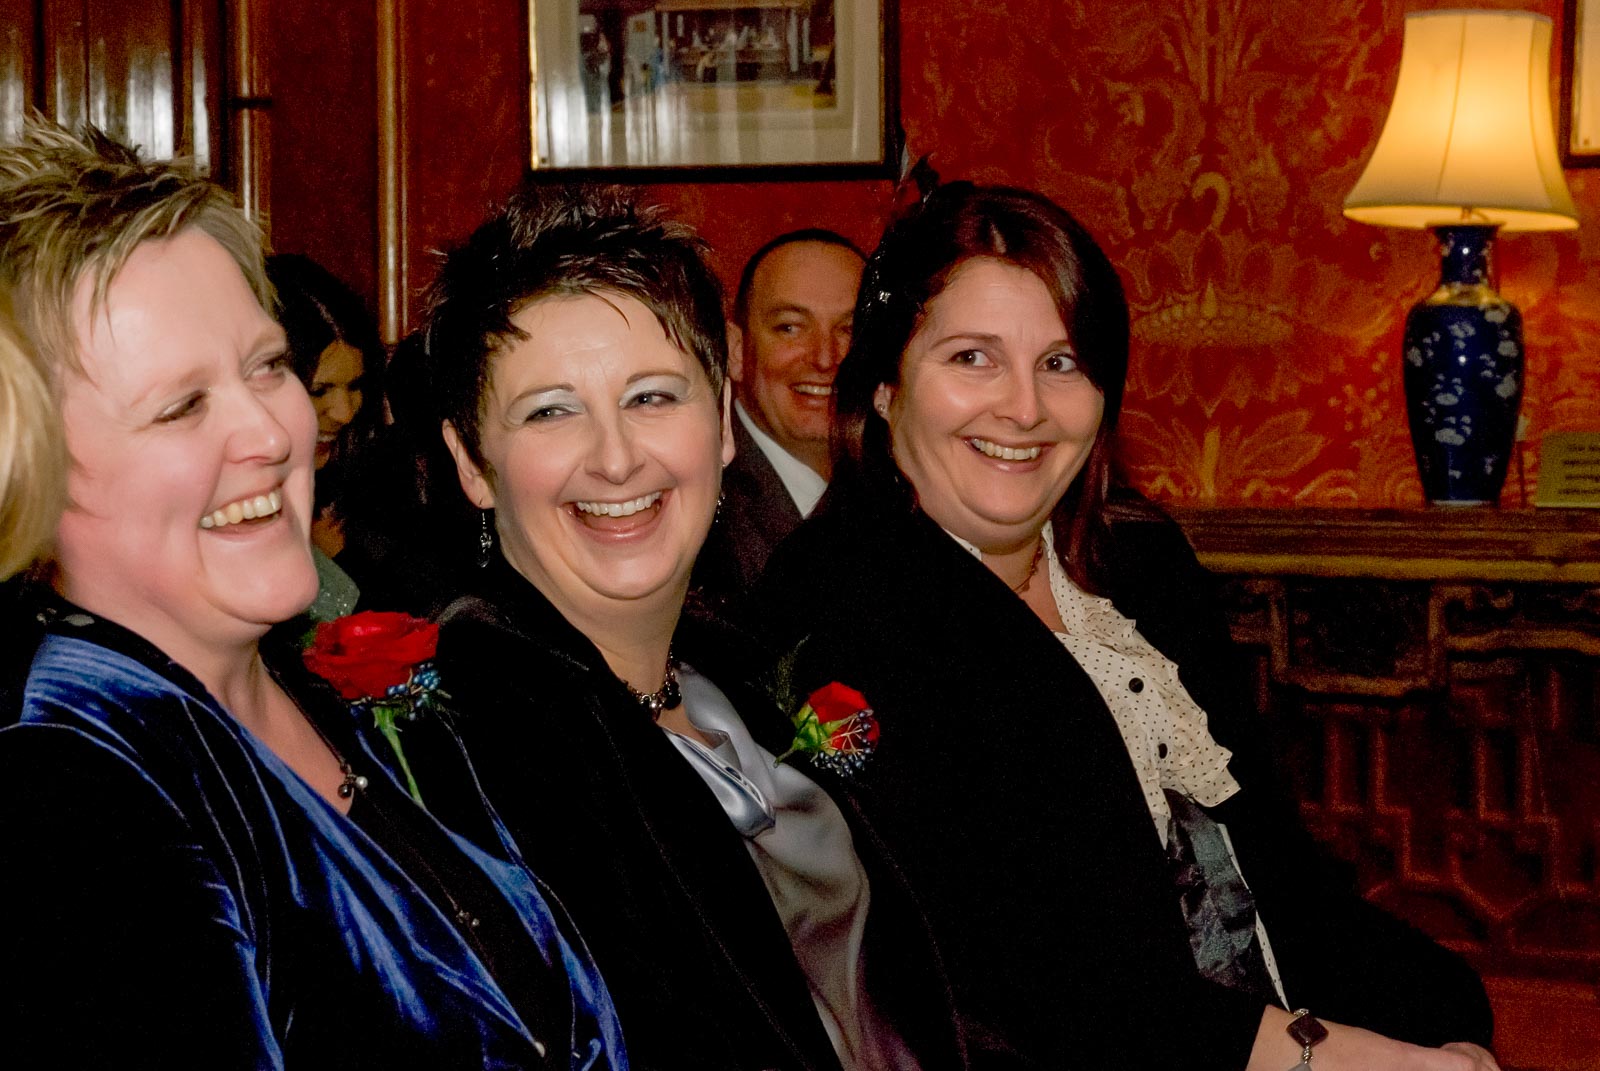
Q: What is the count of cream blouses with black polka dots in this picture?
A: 1